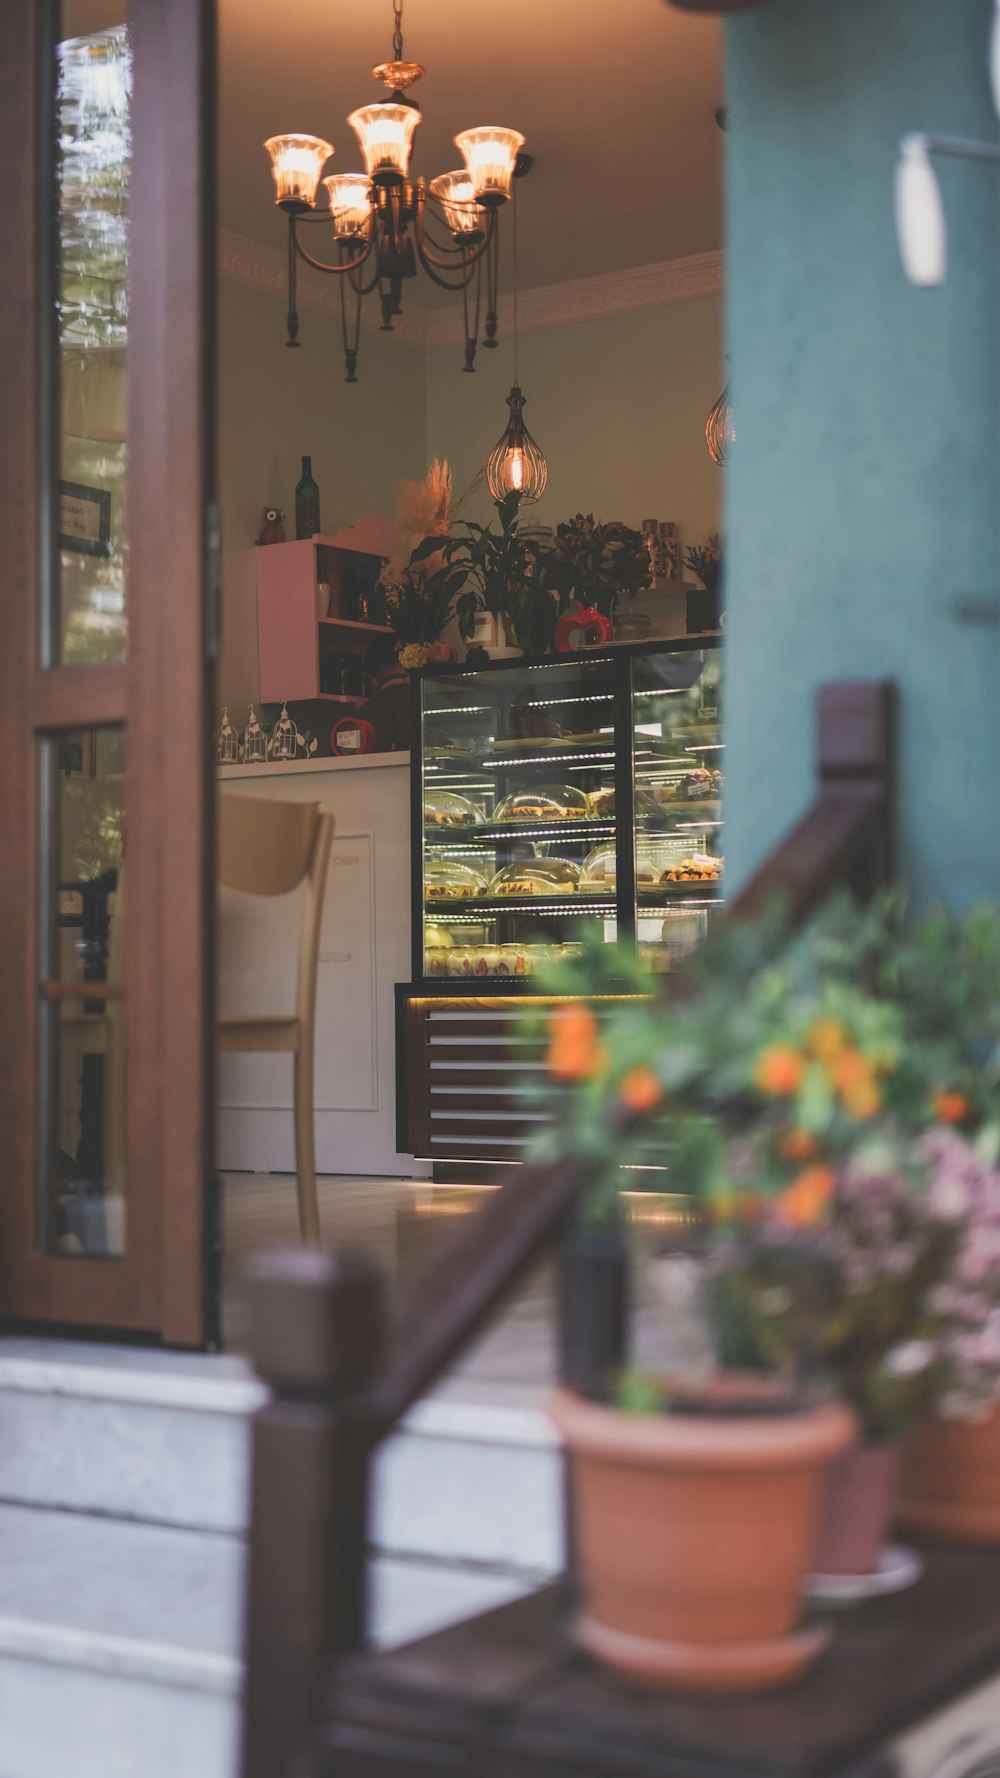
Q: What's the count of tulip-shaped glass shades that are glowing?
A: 5